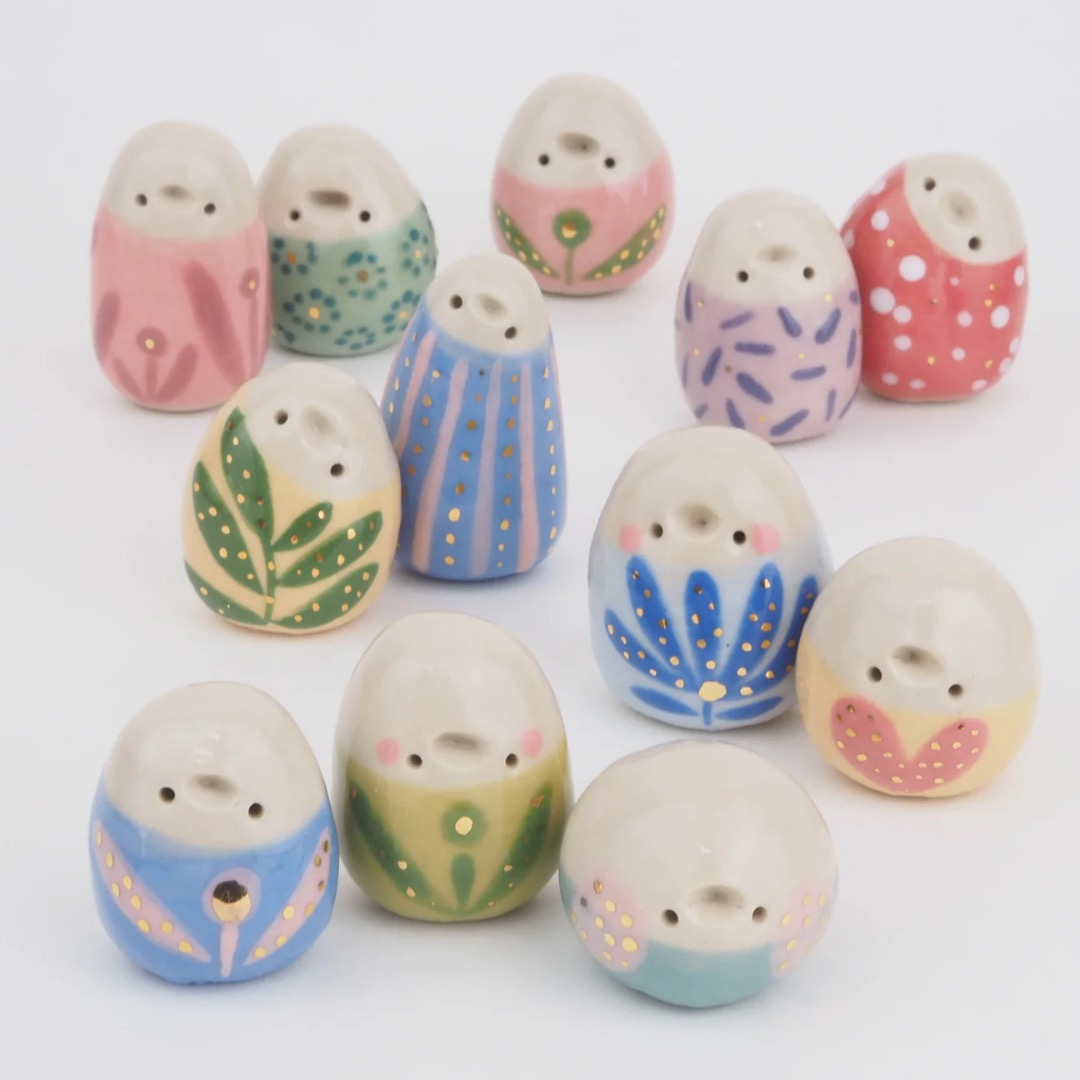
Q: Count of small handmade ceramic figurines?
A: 12